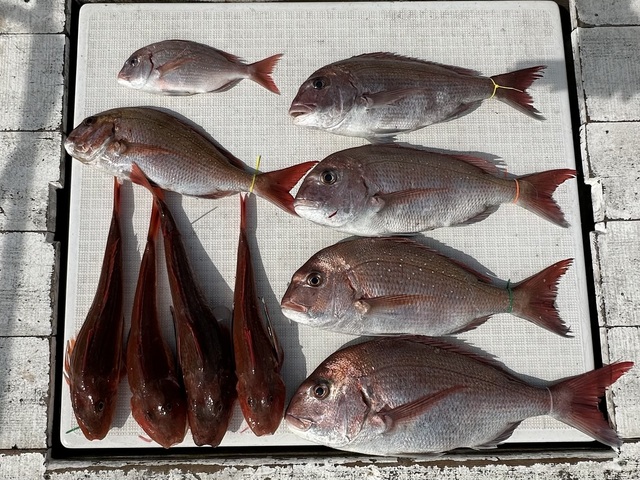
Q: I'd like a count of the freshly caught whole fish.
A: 10